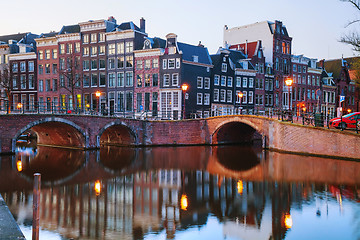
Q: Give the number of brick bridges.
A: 2